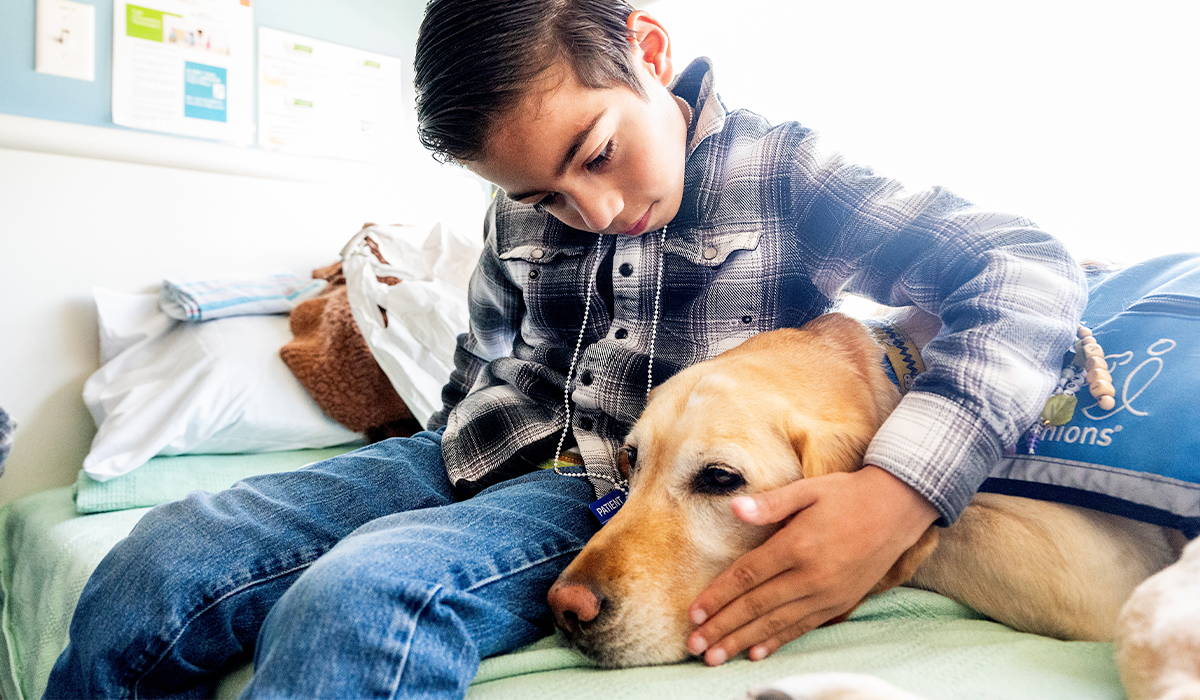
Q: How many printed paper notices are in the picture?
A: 2